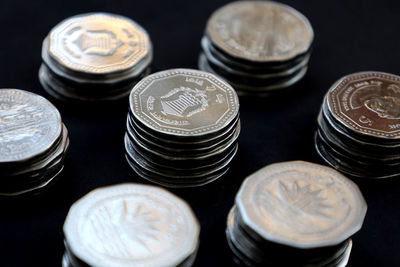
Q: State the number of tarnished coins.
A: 1